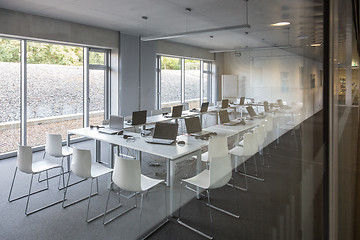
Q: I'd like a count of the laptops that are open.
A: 12